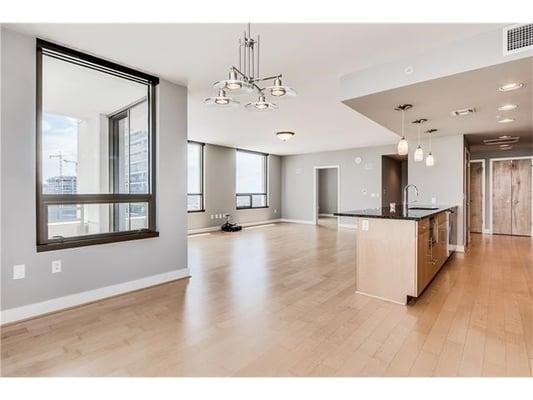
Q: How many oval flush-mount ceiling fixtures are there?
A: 1